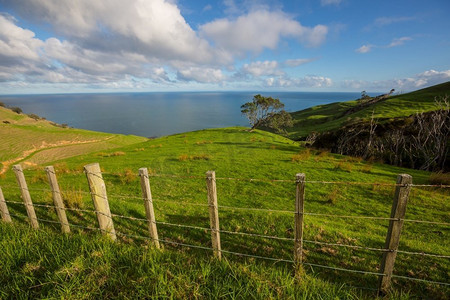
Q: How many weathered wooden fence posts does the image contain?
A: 8